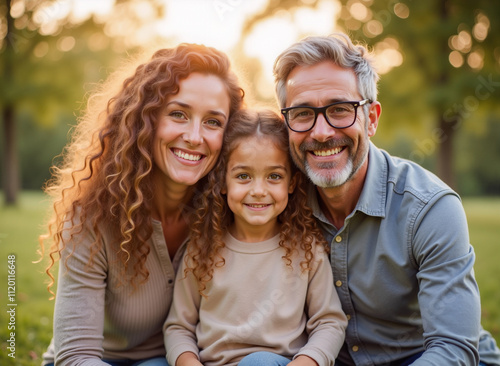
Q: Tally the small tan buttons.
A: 4